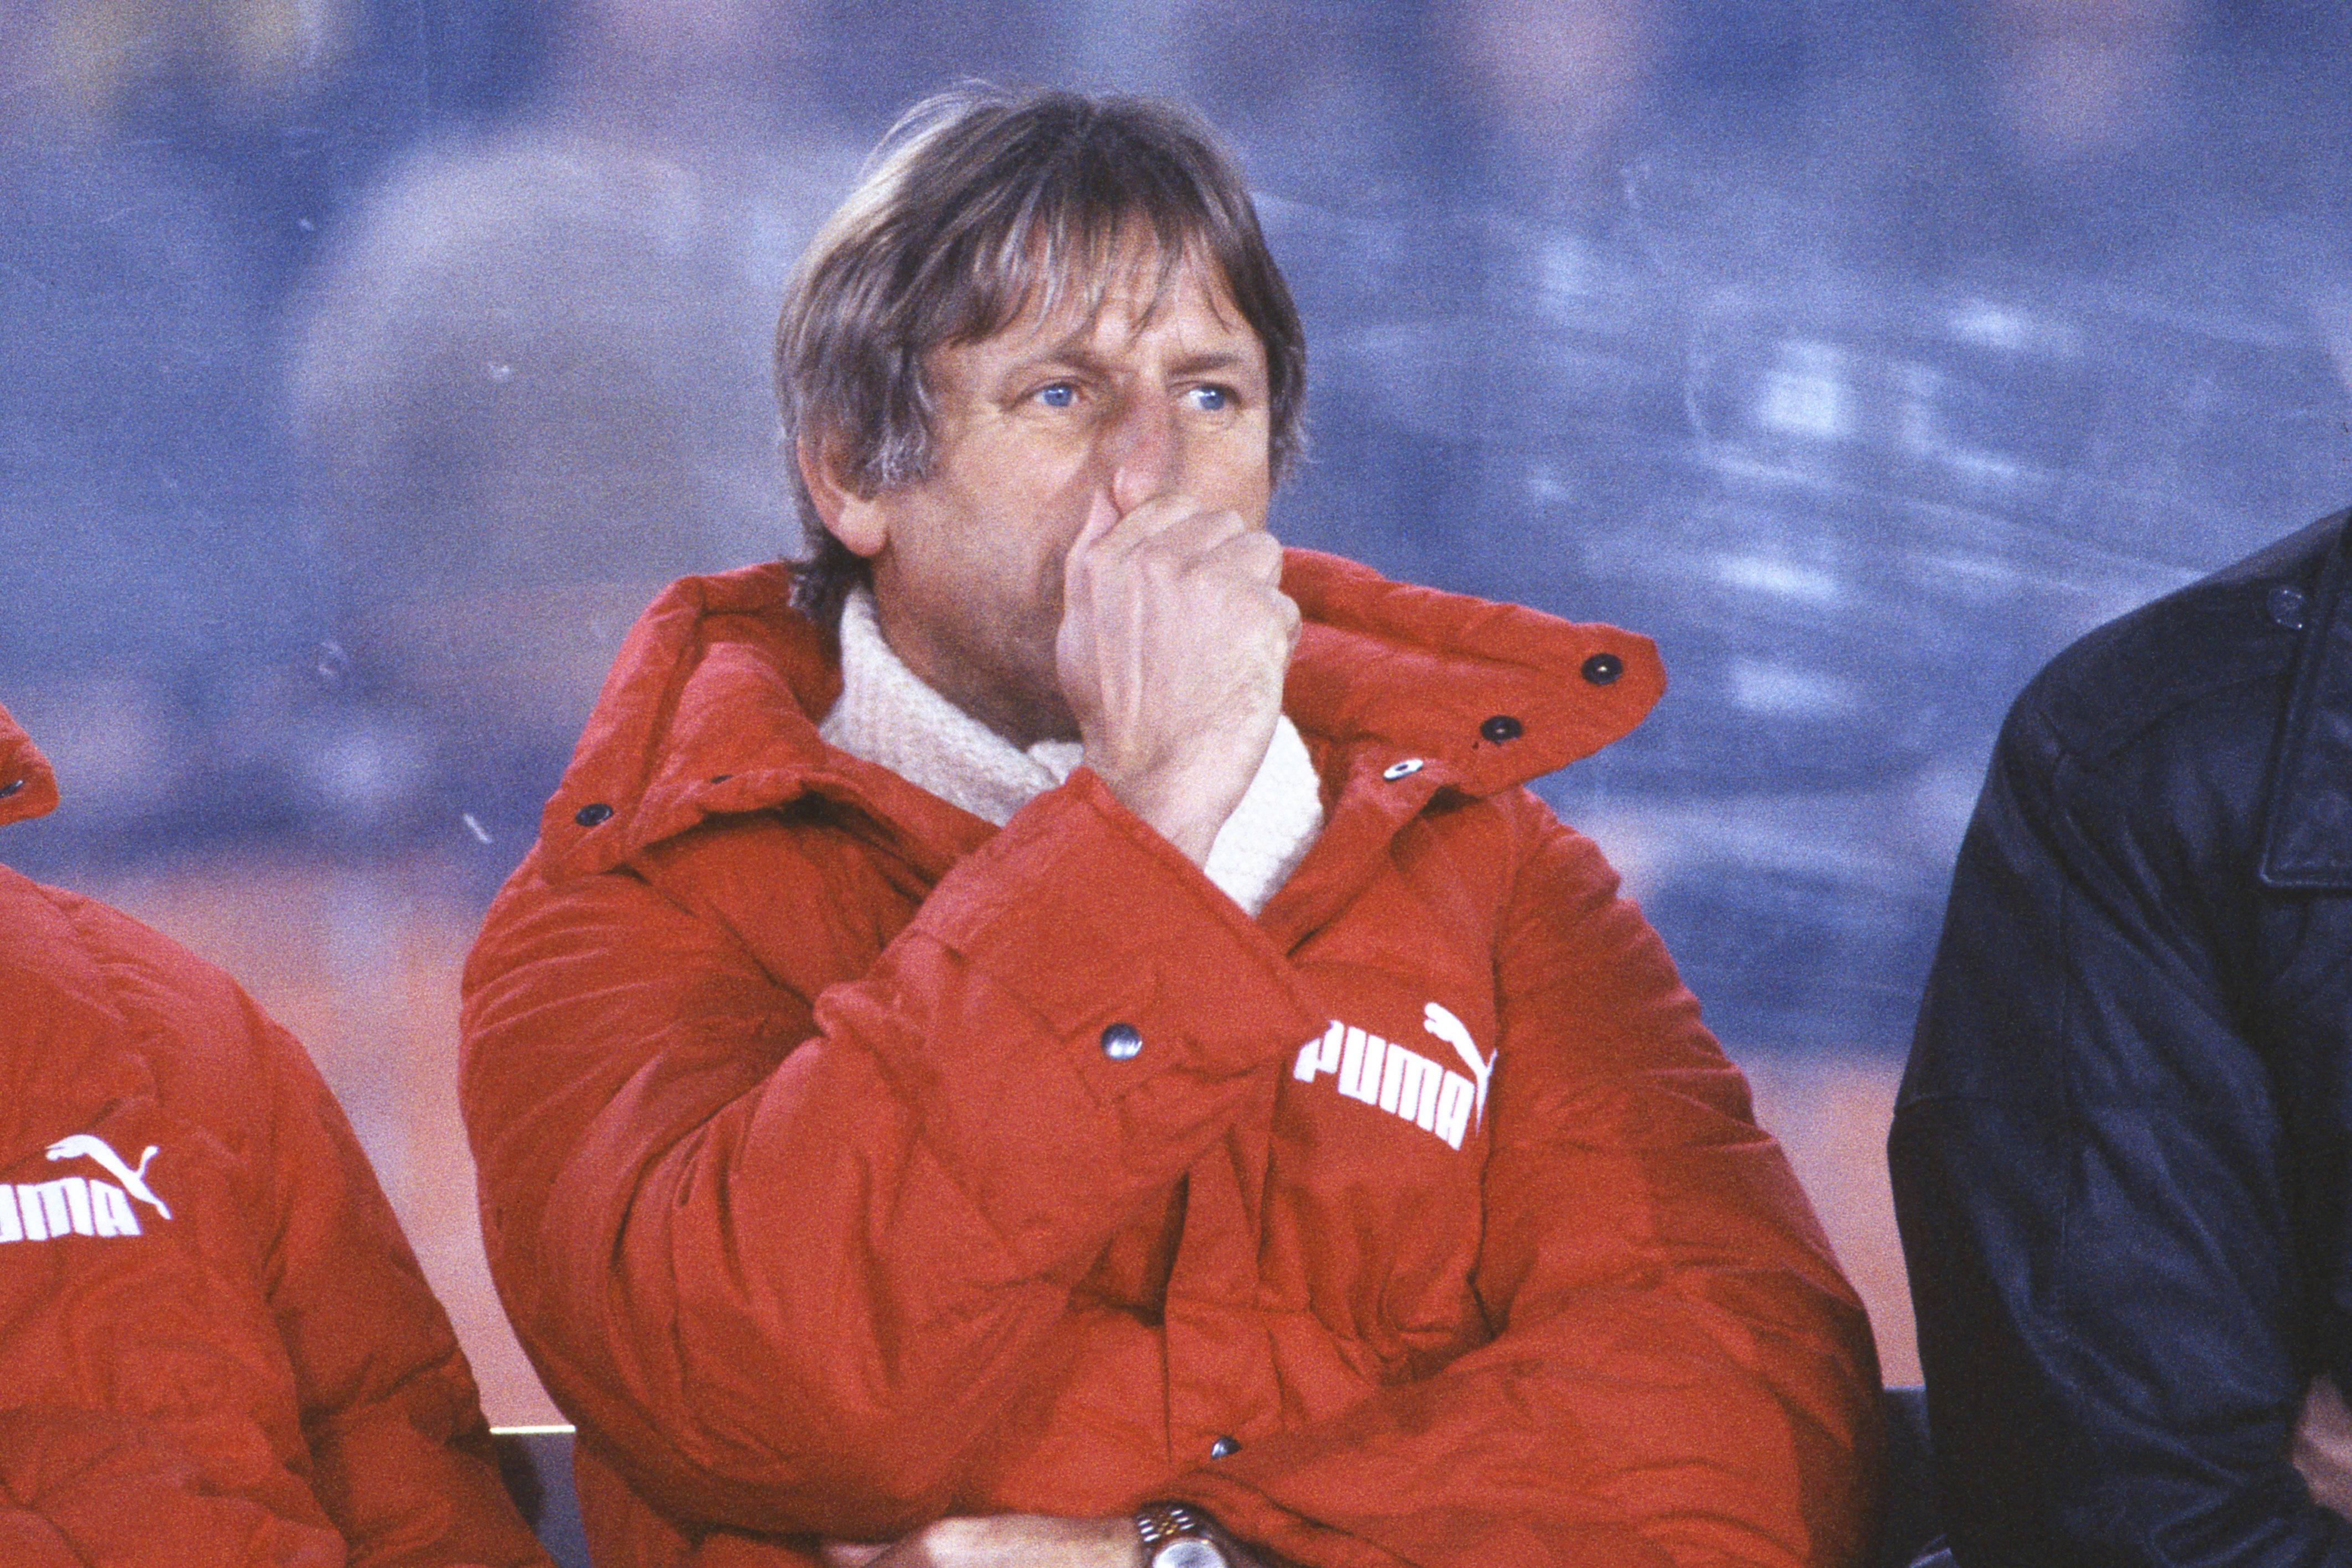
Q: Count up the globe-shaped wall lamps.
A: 0